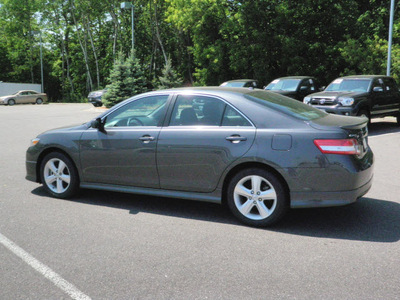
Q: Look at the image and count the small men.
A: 0